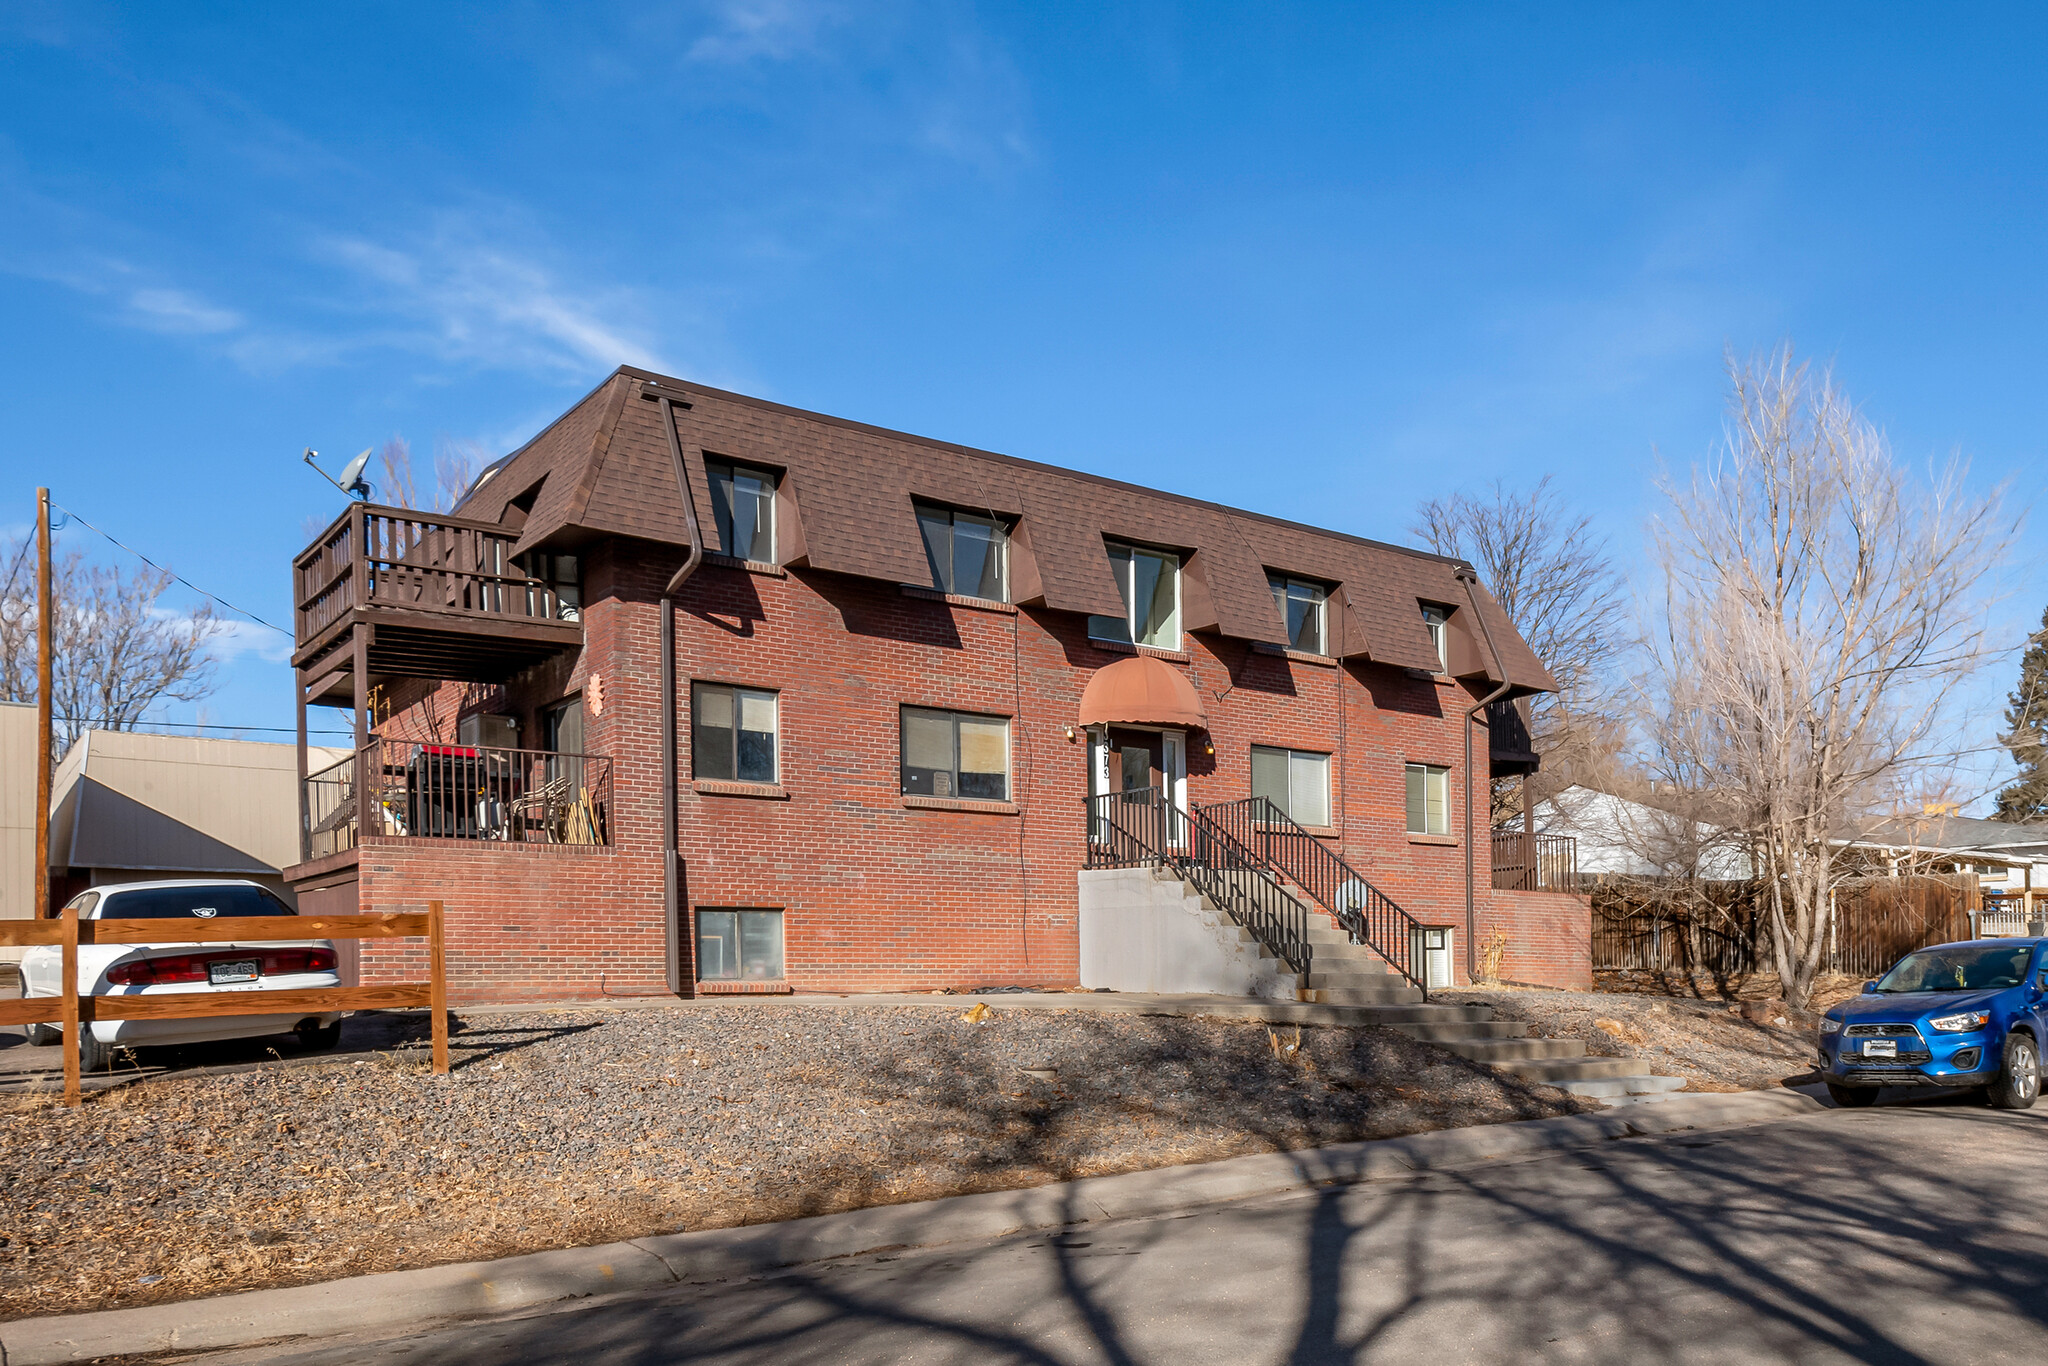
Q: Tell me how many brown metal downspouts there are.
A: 2